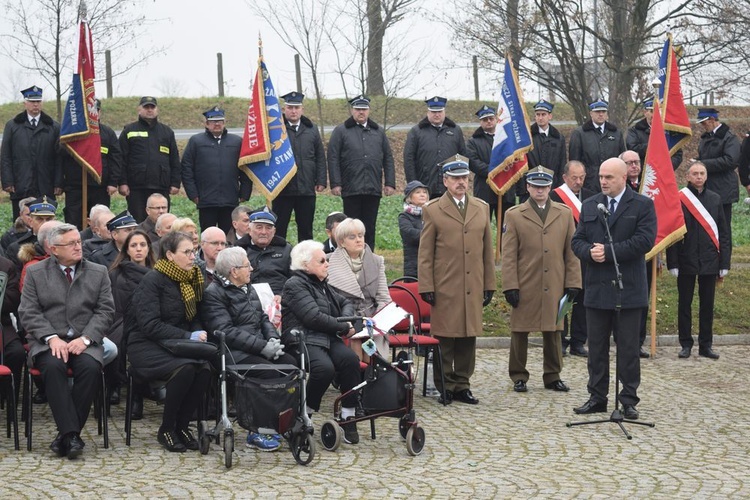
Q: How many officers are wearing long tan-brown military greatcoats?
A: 2